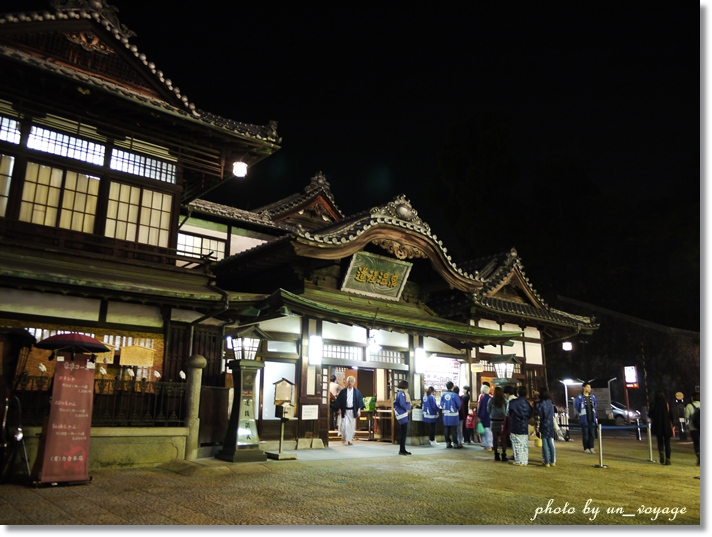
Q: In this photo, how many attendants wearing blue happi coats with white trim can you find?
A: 4